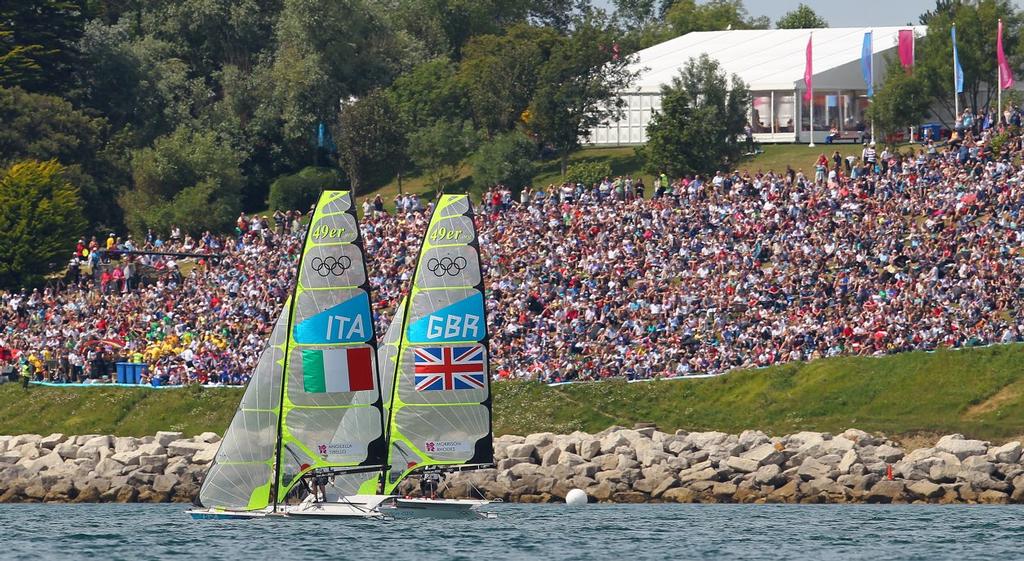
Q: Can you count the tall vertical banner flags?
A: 5